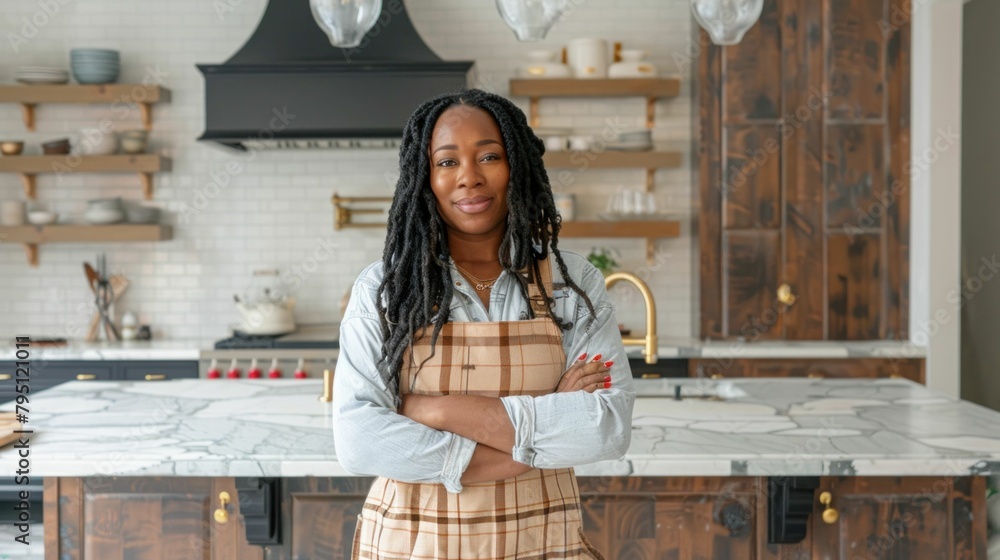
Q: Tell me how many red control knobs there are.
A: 5